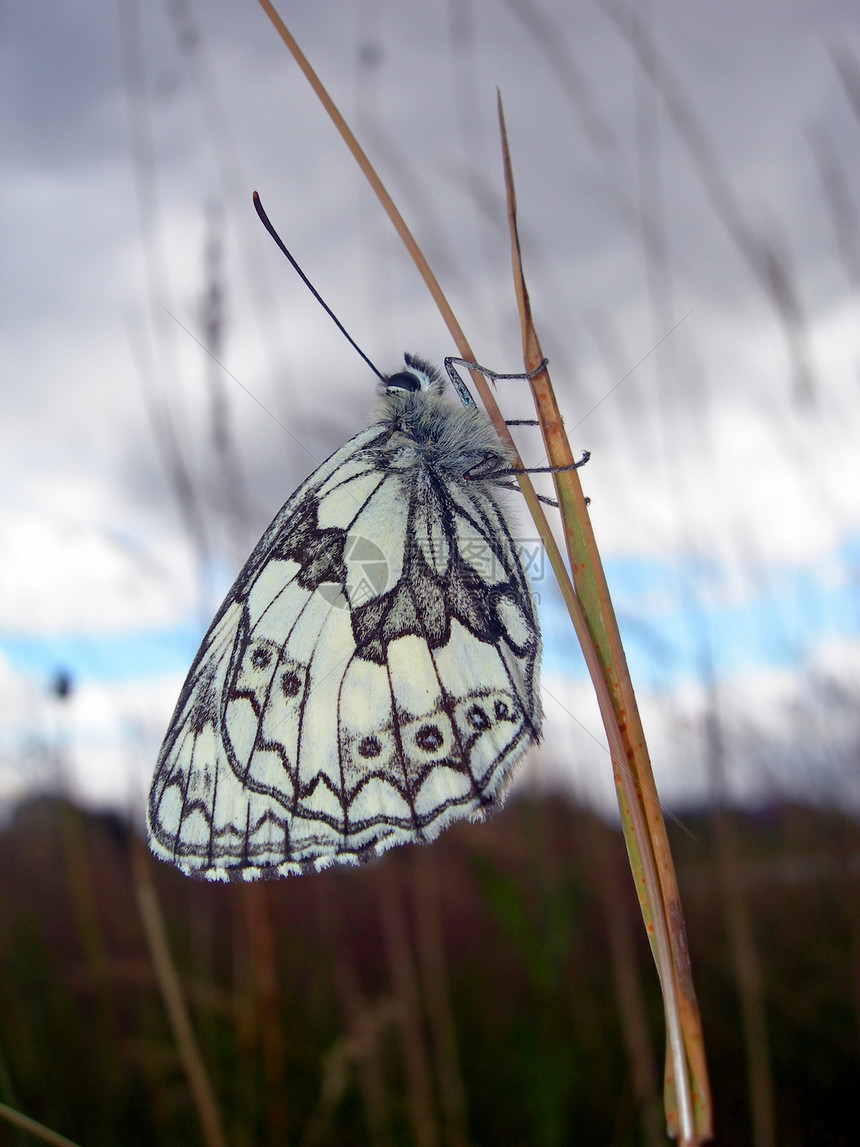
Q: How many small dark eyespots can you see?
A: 6